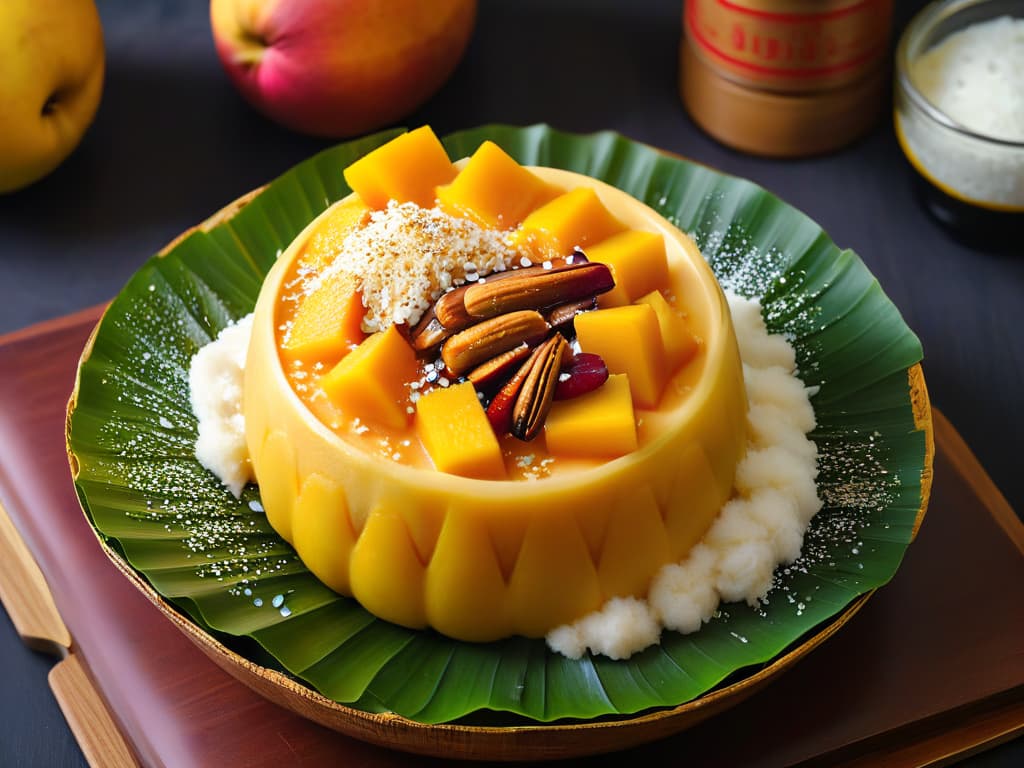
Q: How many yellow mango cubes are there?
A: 11